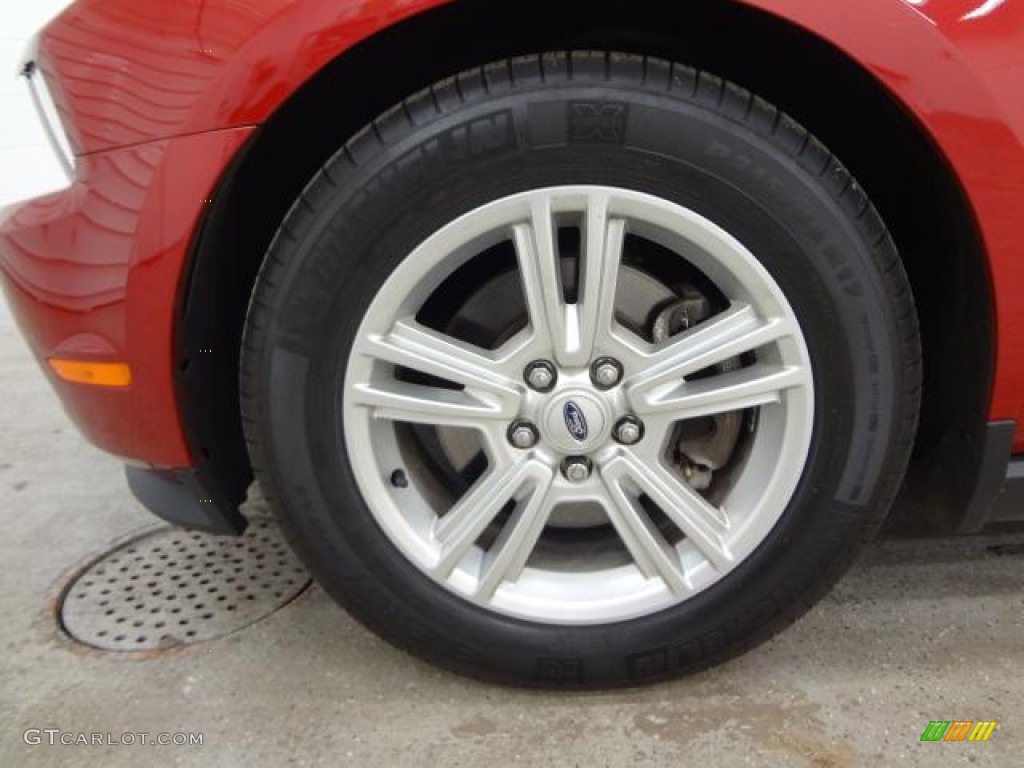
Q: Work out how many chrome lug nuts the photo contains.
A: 5